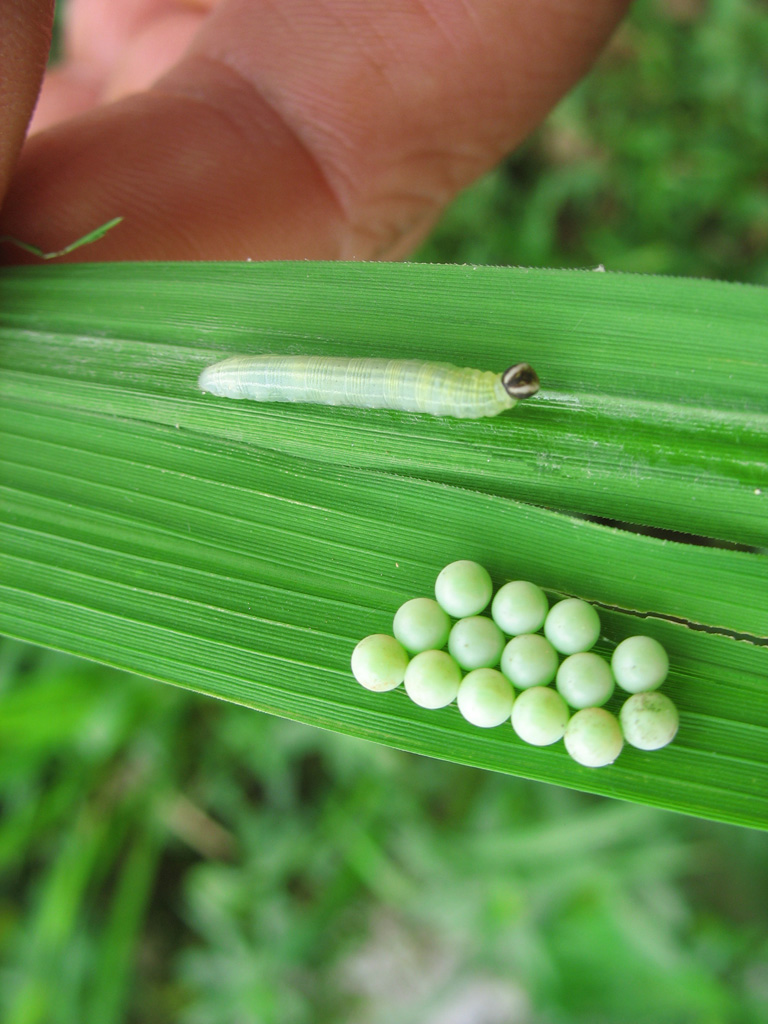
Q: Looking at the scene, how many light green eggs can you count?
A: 14